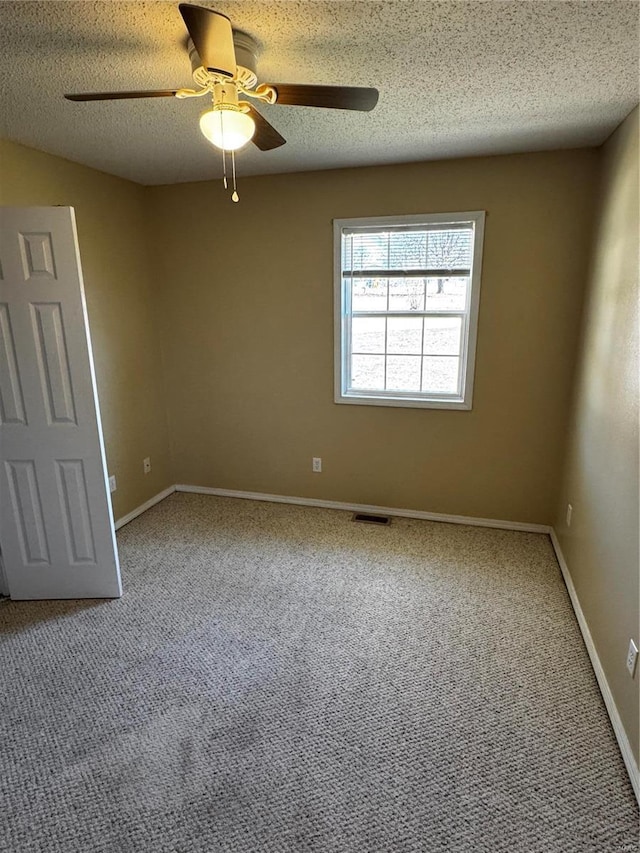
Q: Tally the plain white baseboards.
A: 3